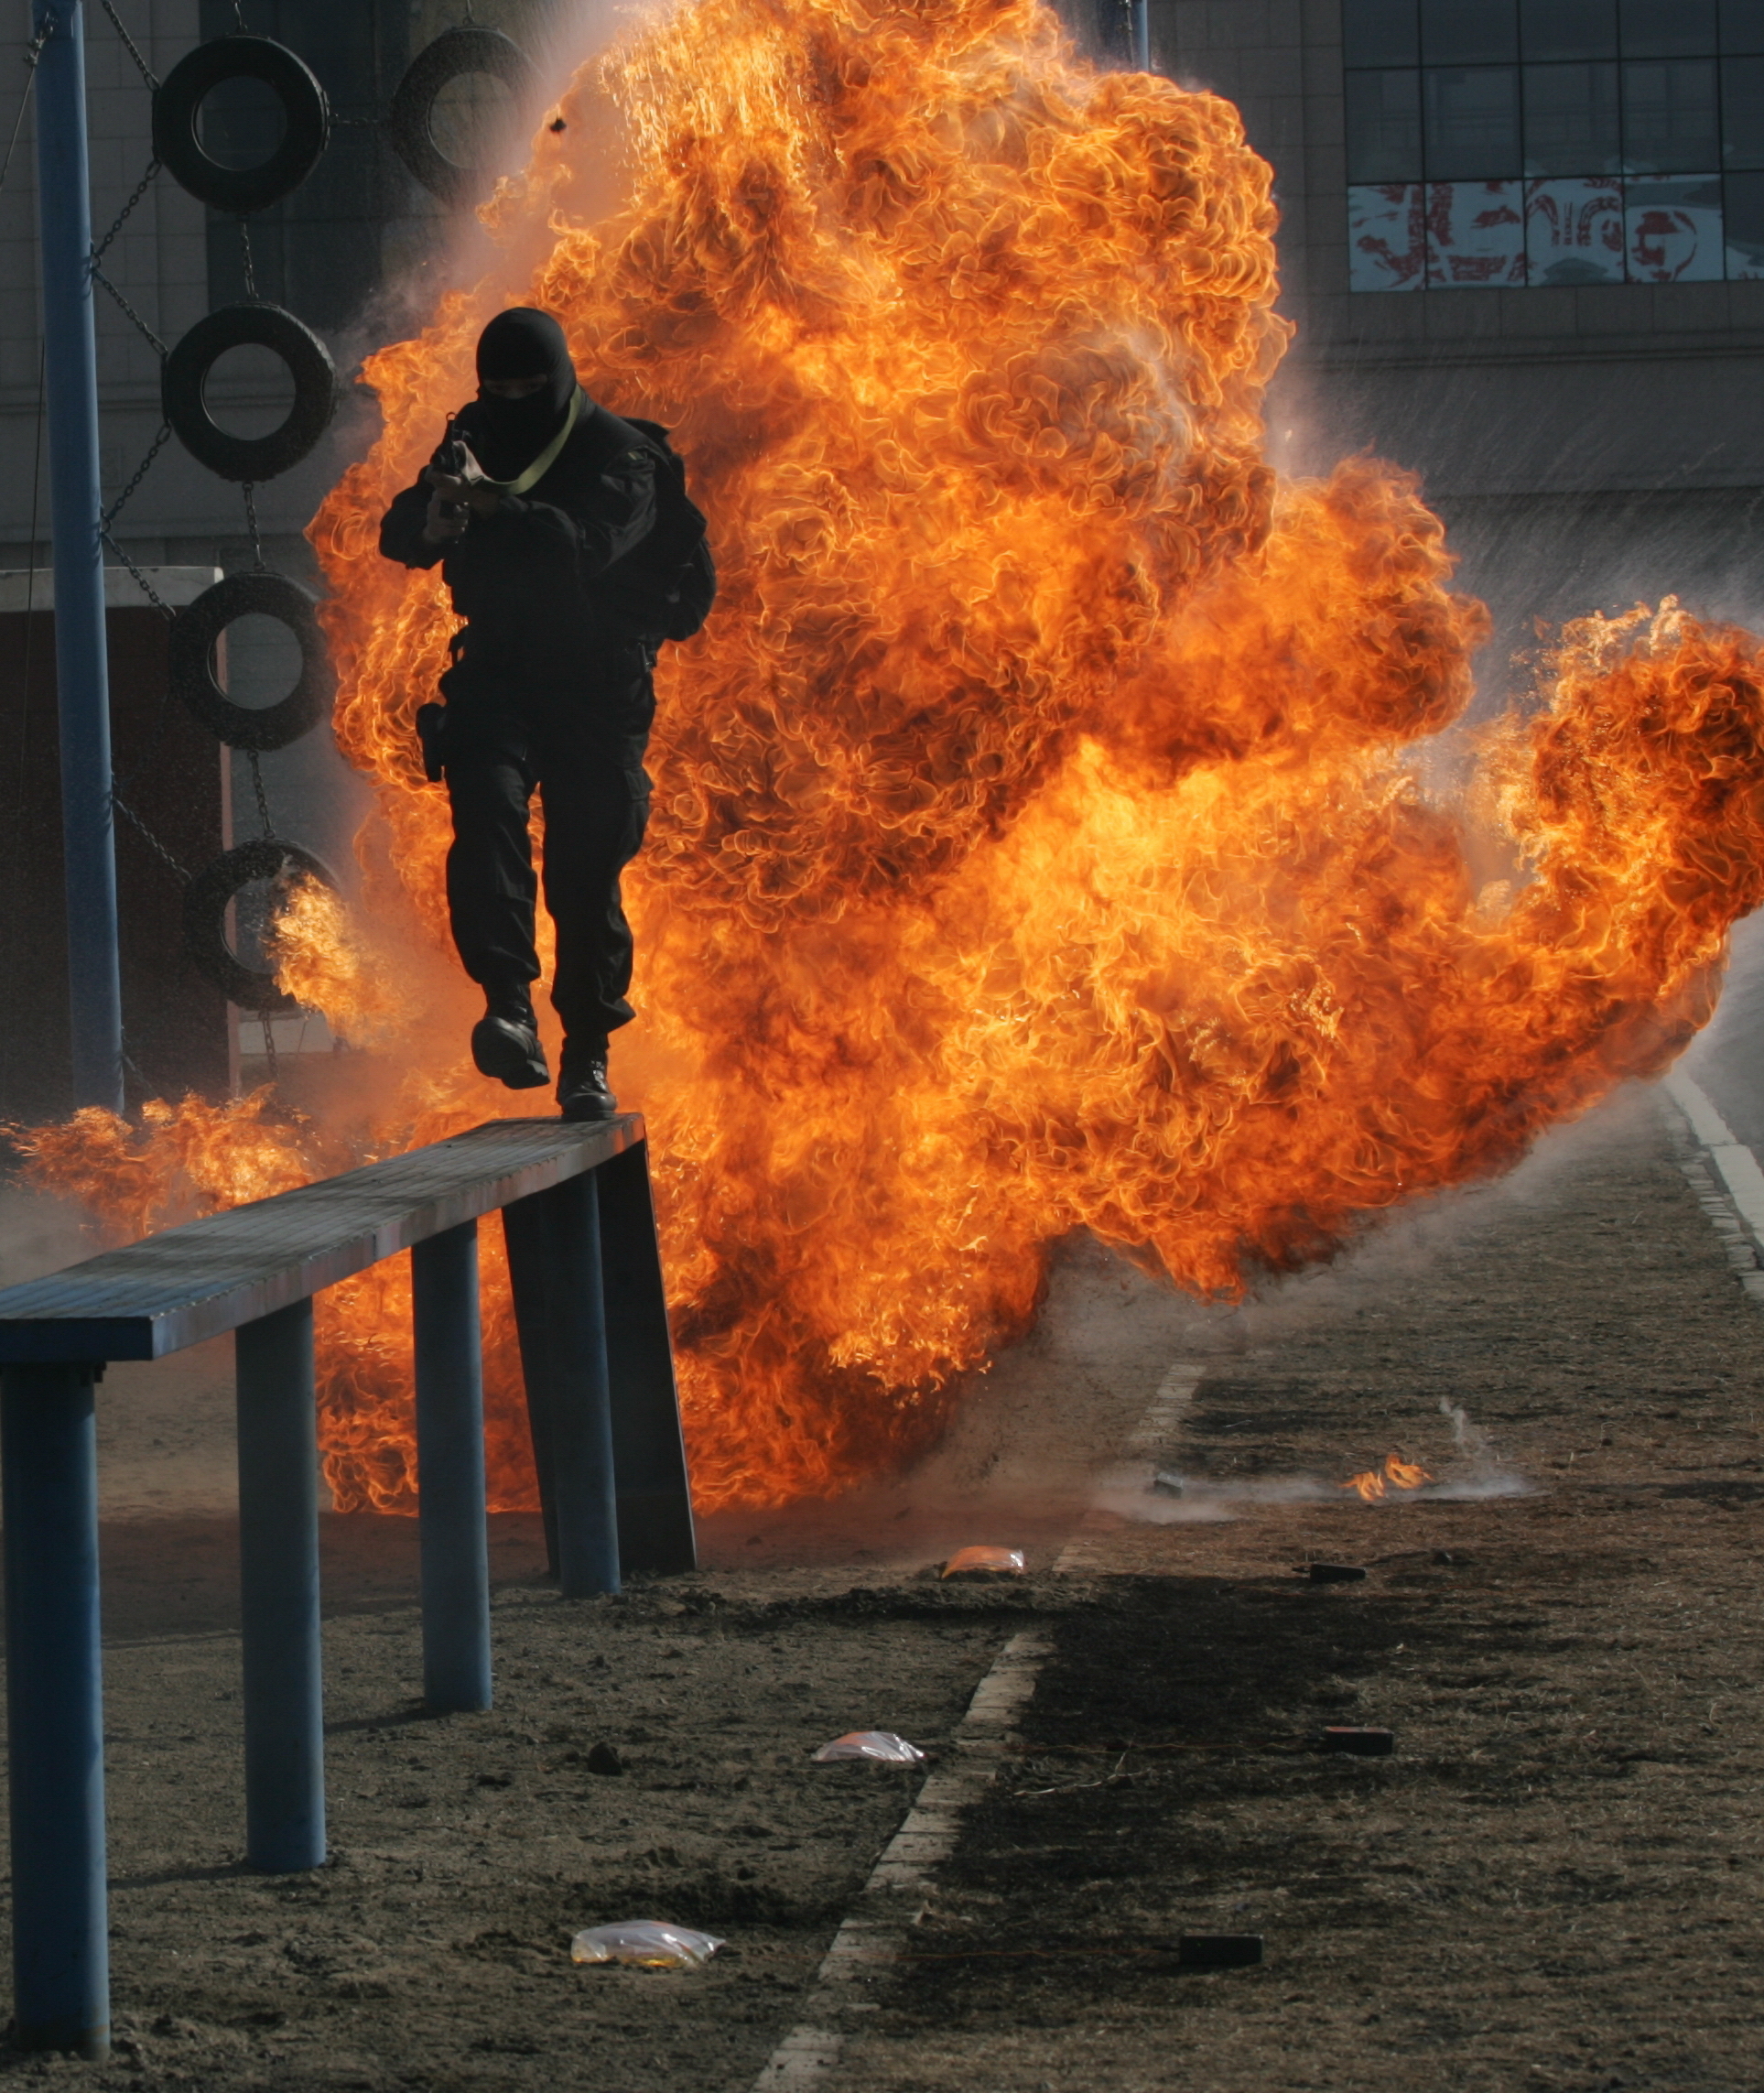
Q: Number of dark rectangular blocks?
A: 3